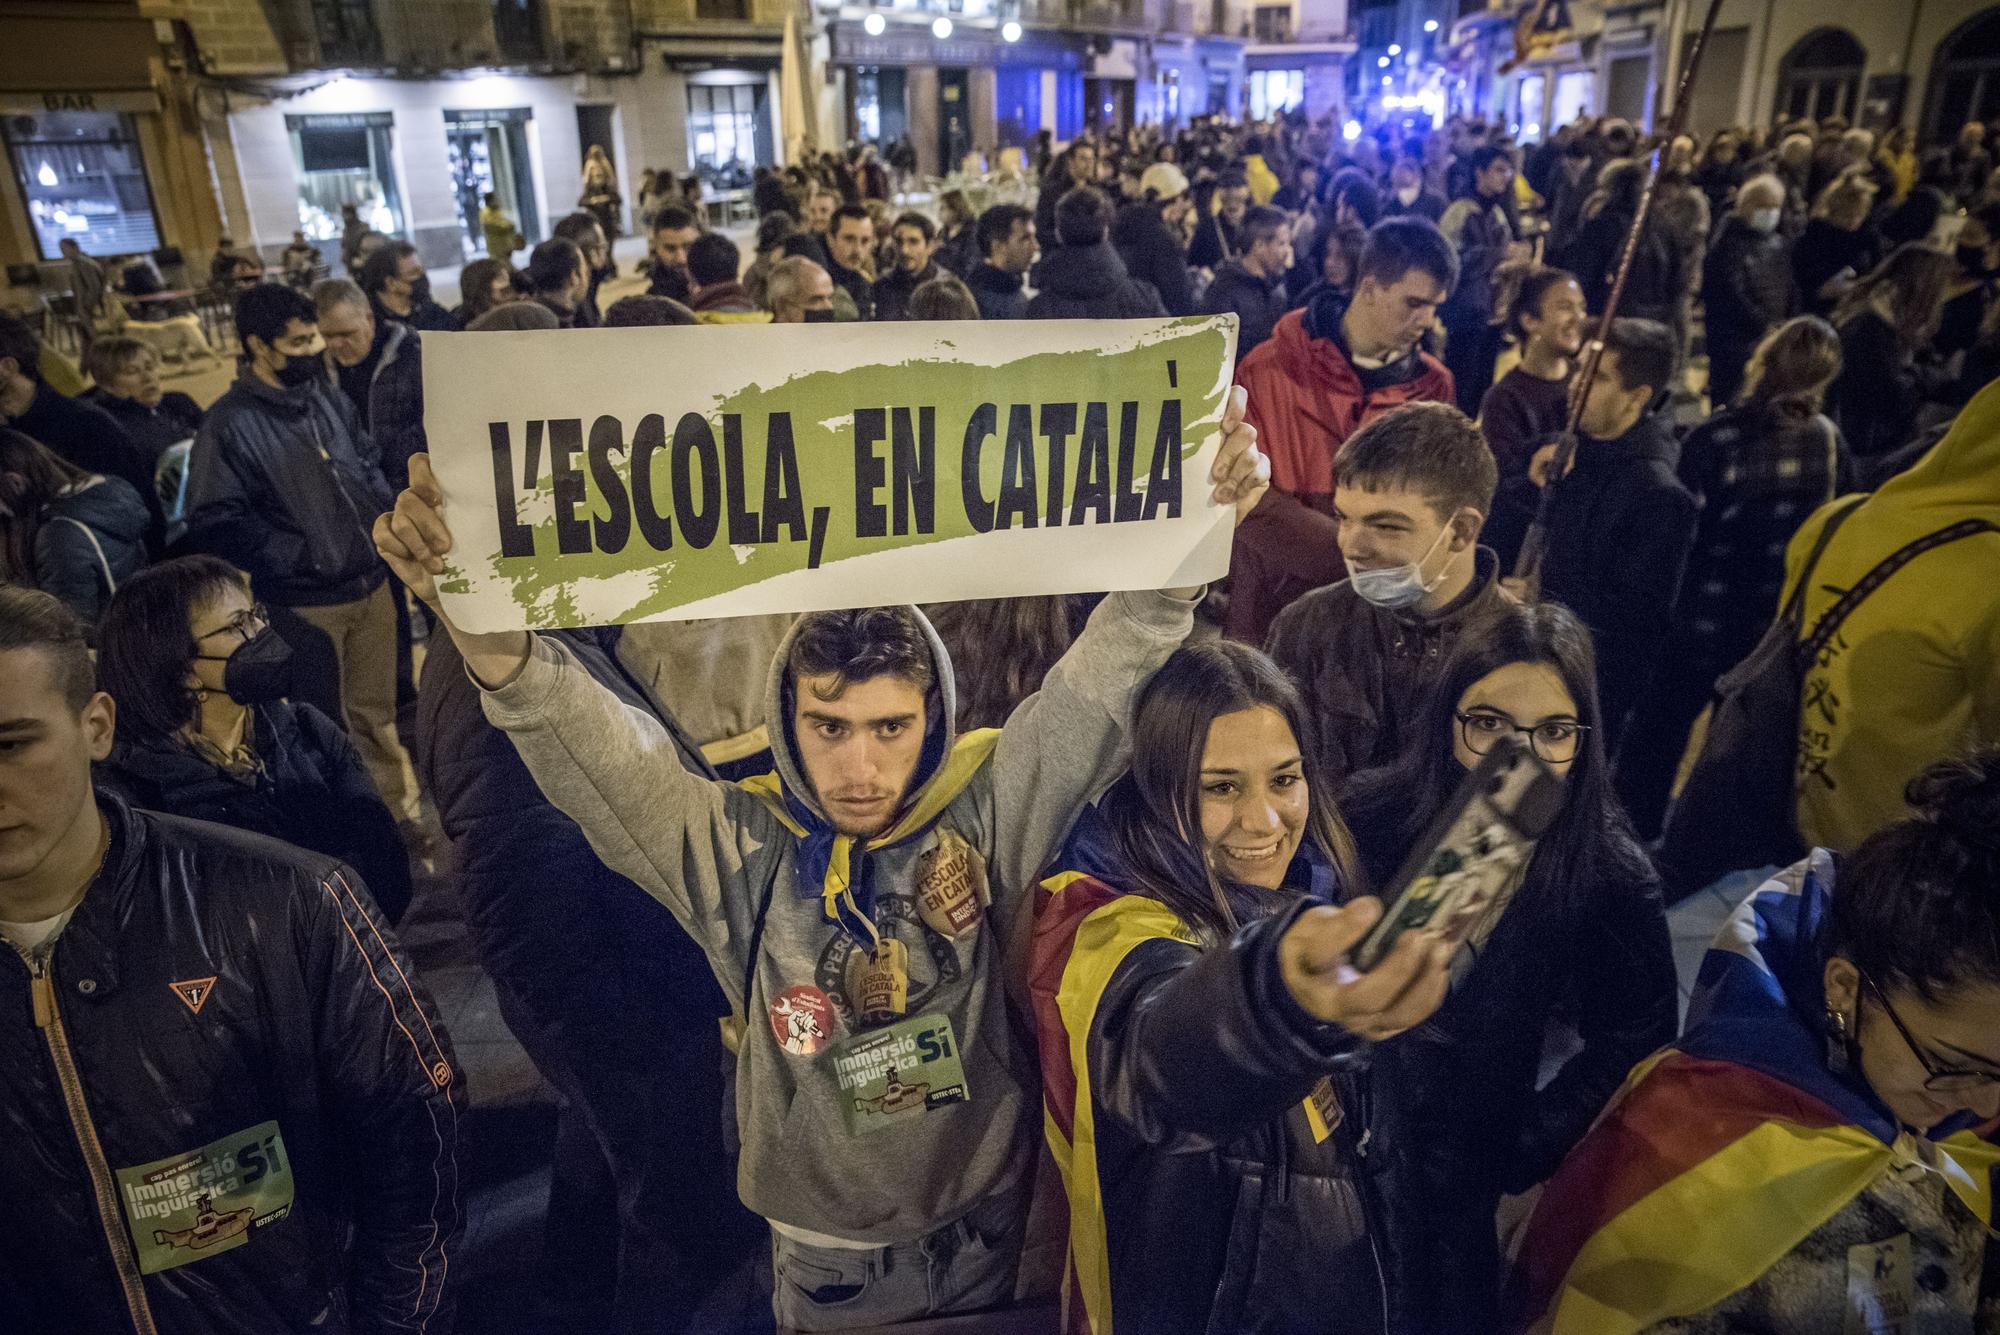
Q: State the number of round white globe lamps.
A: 3